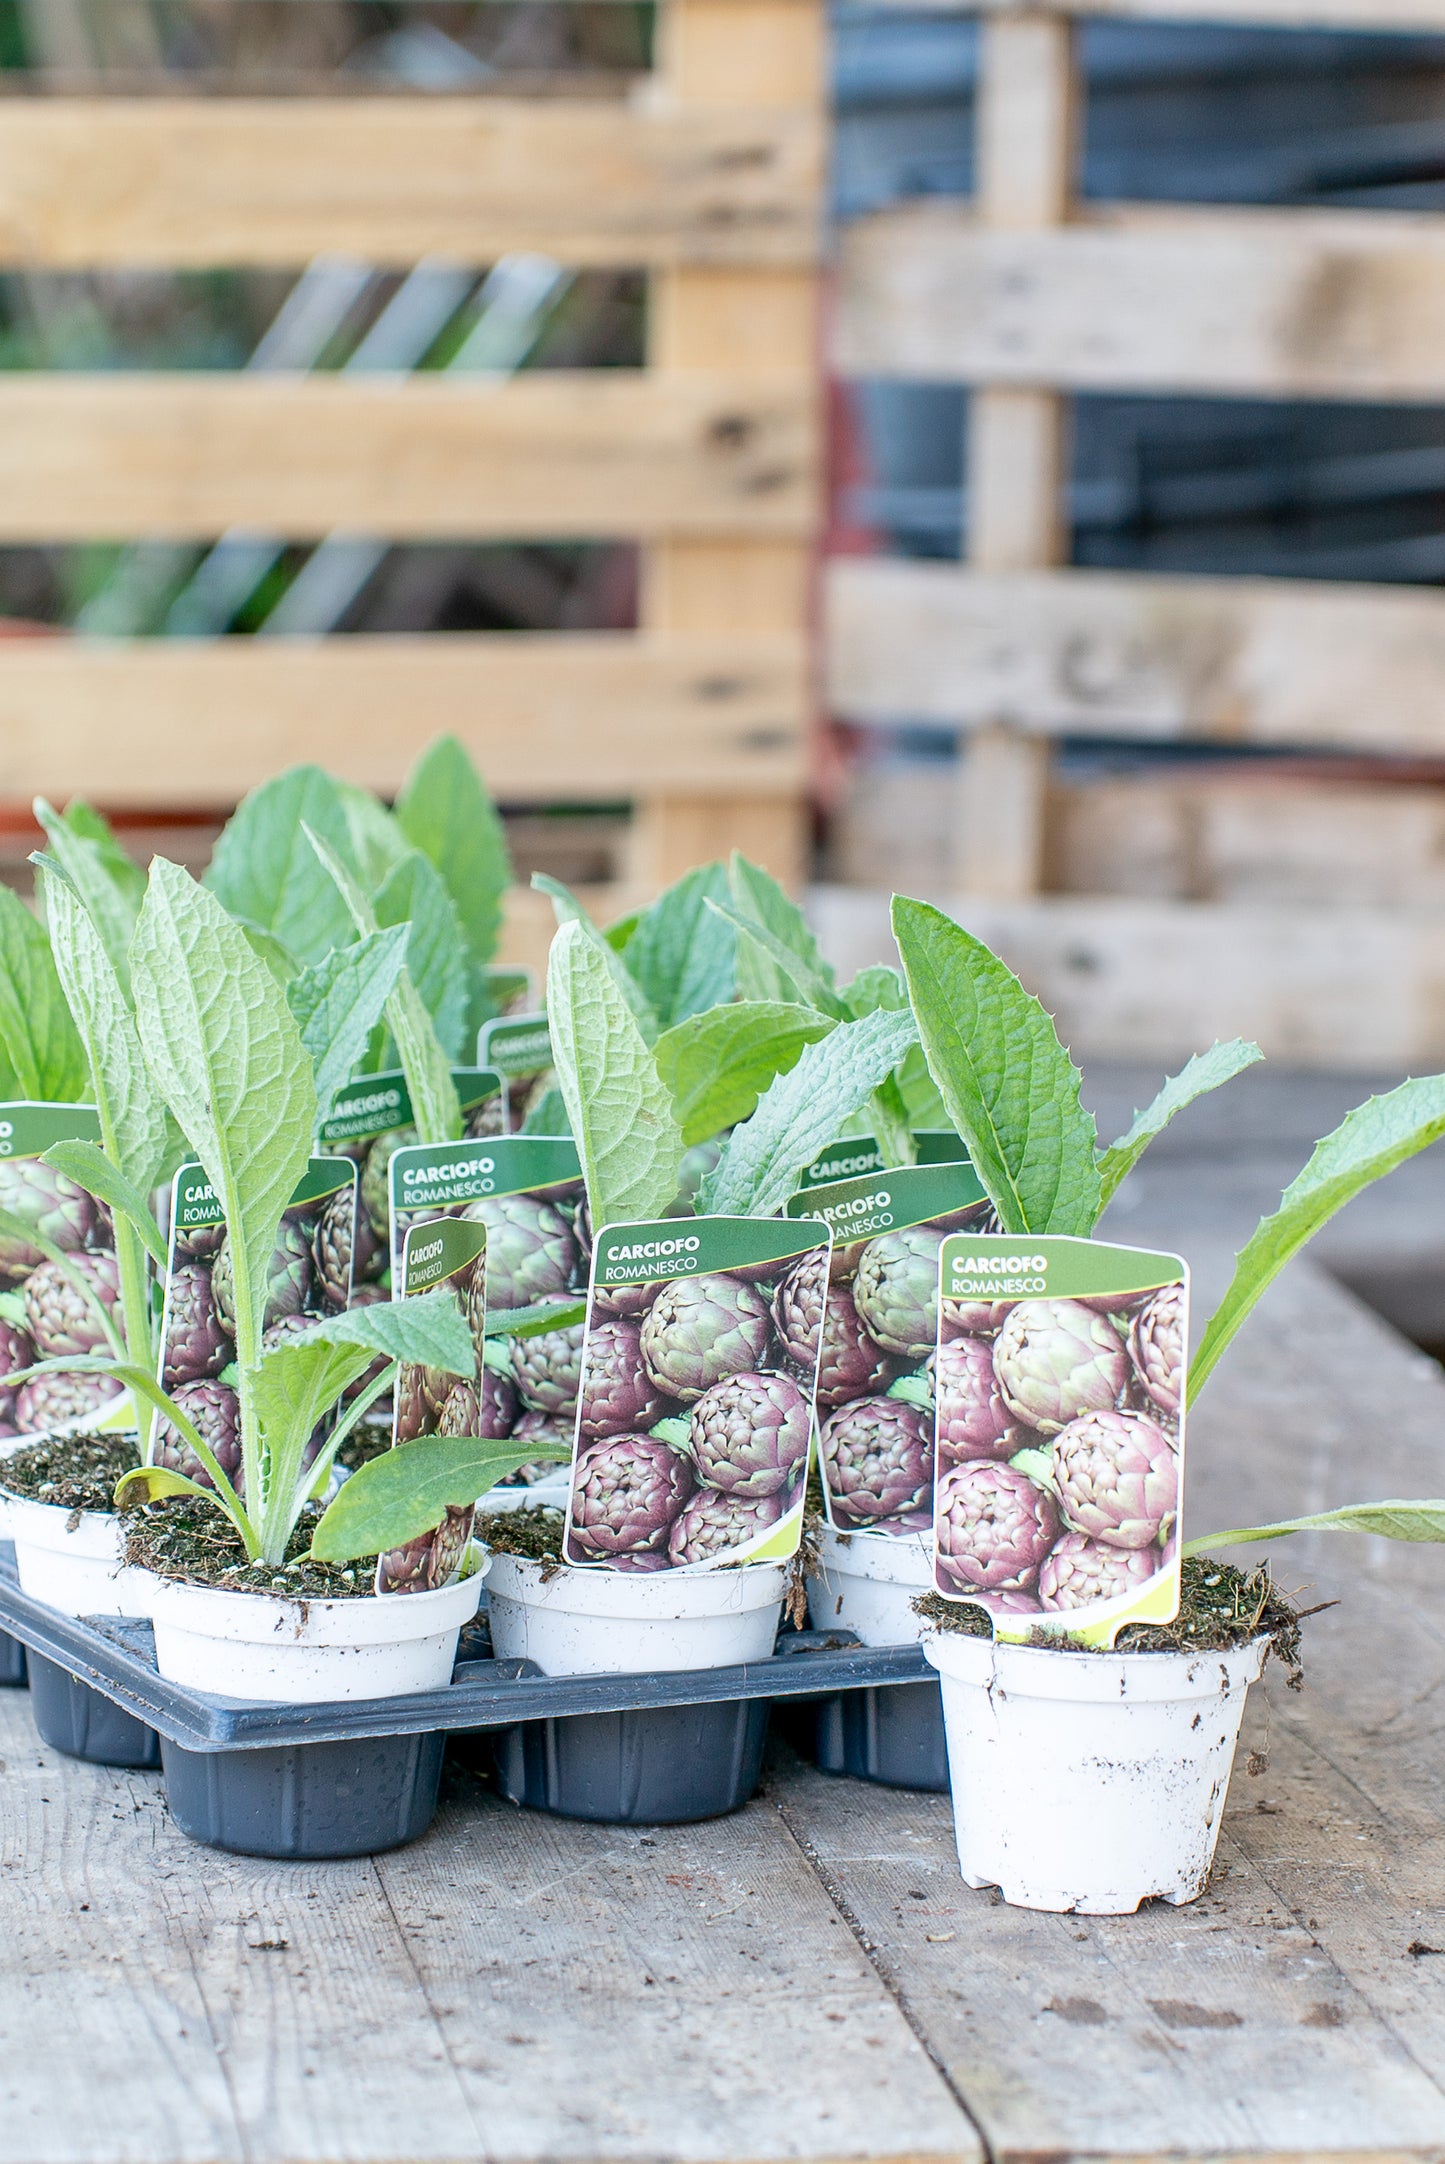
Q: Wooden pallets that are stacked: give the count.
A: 2